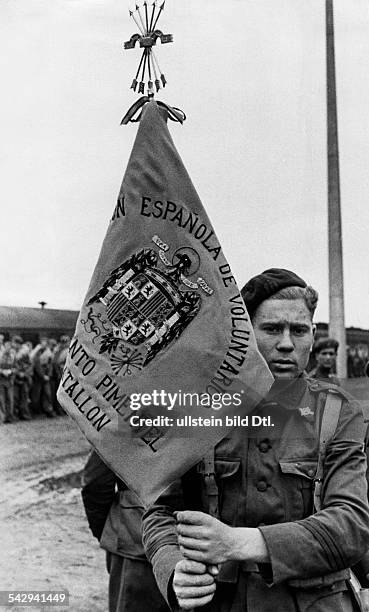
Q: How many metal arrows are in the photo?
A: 5